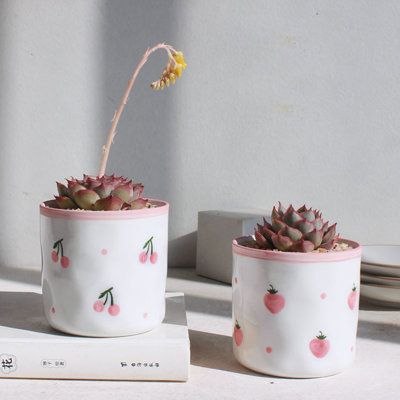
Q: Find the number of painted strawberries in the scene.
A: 4